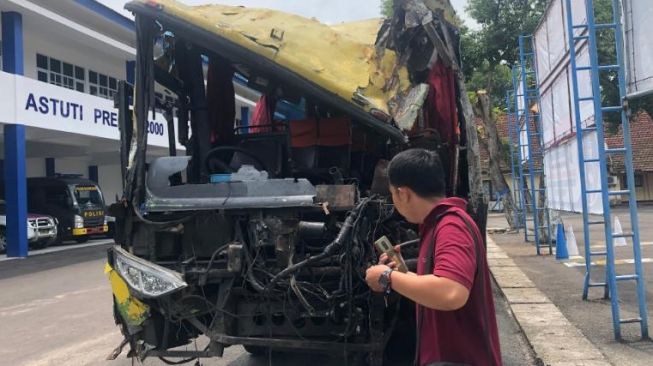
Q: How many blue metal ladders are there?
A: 5